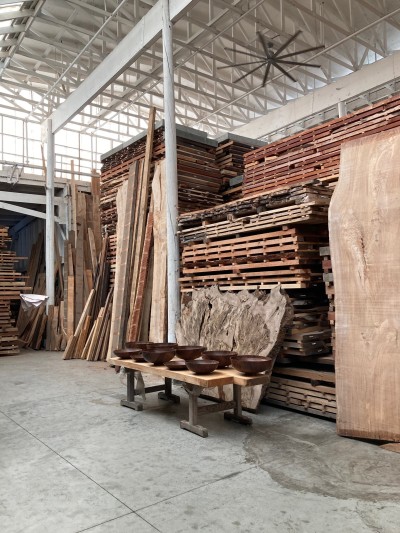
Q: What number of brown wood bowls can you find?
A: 10